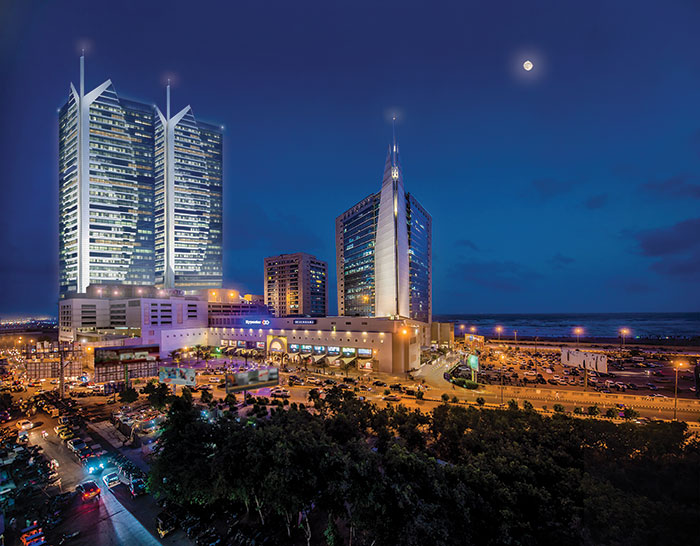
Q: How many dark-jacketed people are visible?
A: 0